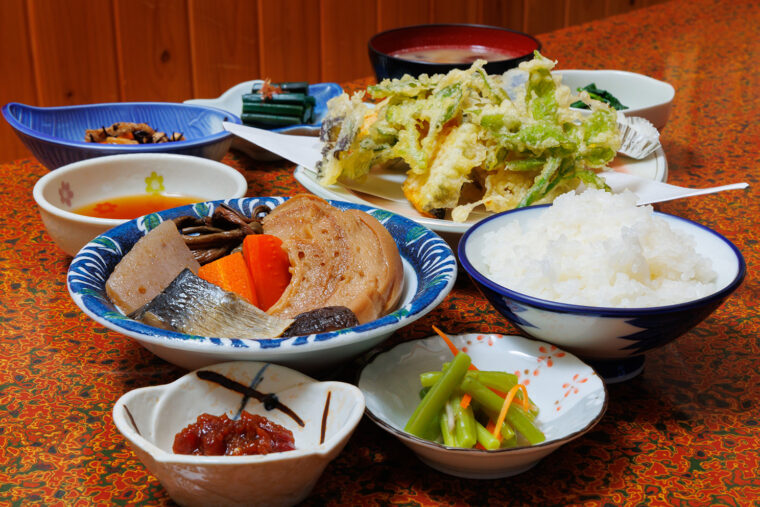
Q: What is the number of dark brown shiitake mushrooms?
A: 1